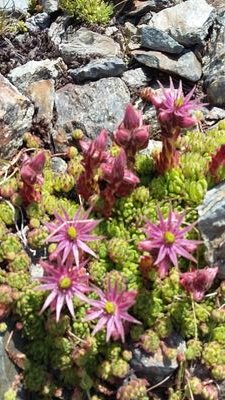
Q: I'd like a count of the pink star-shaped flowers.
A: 5